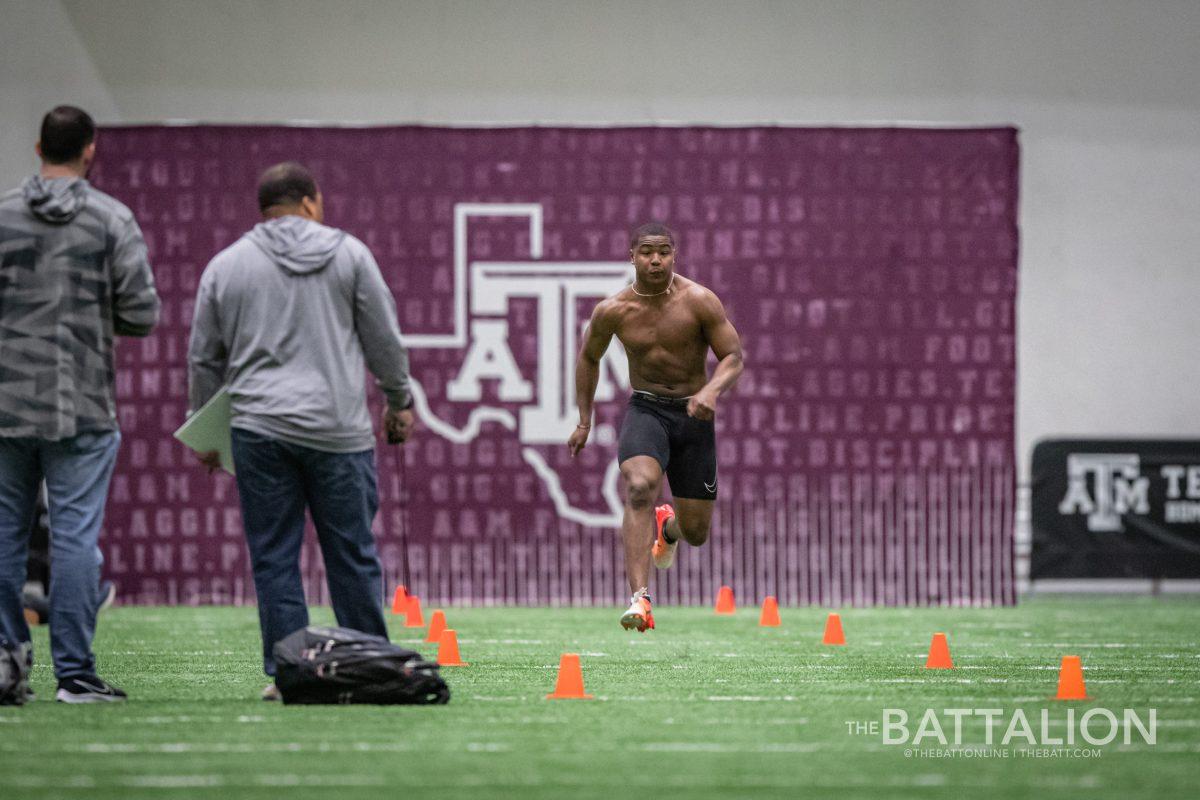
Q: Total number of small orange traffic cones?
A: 10